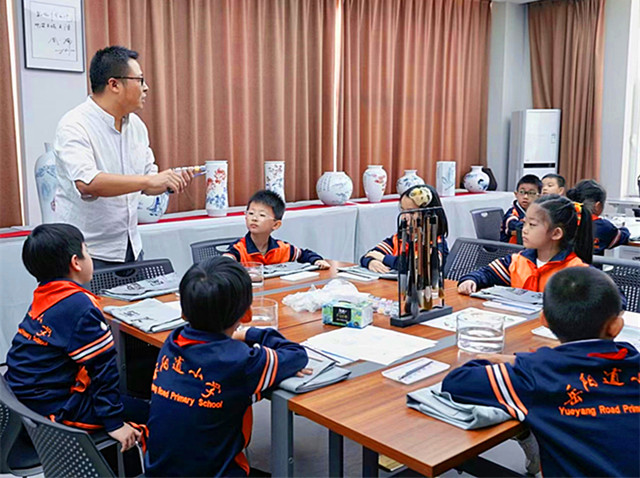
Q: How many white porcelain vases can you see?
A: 9